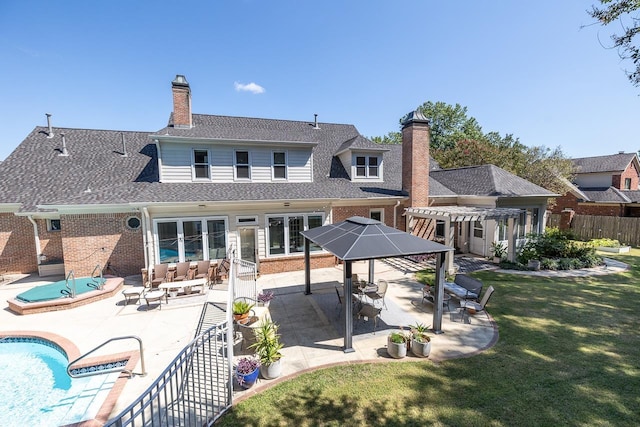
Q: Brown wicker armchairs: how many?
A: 4